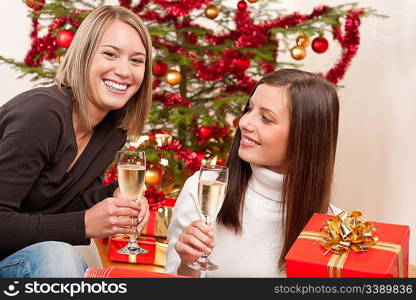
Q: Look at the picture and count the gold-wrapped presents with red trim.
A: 1